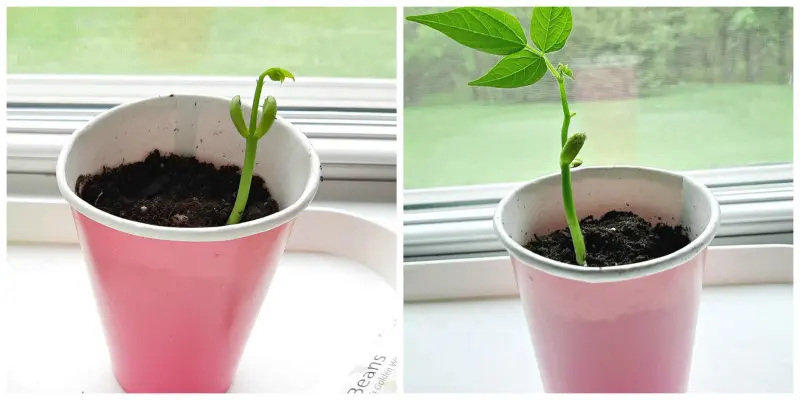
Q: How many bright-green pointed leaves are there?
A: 3